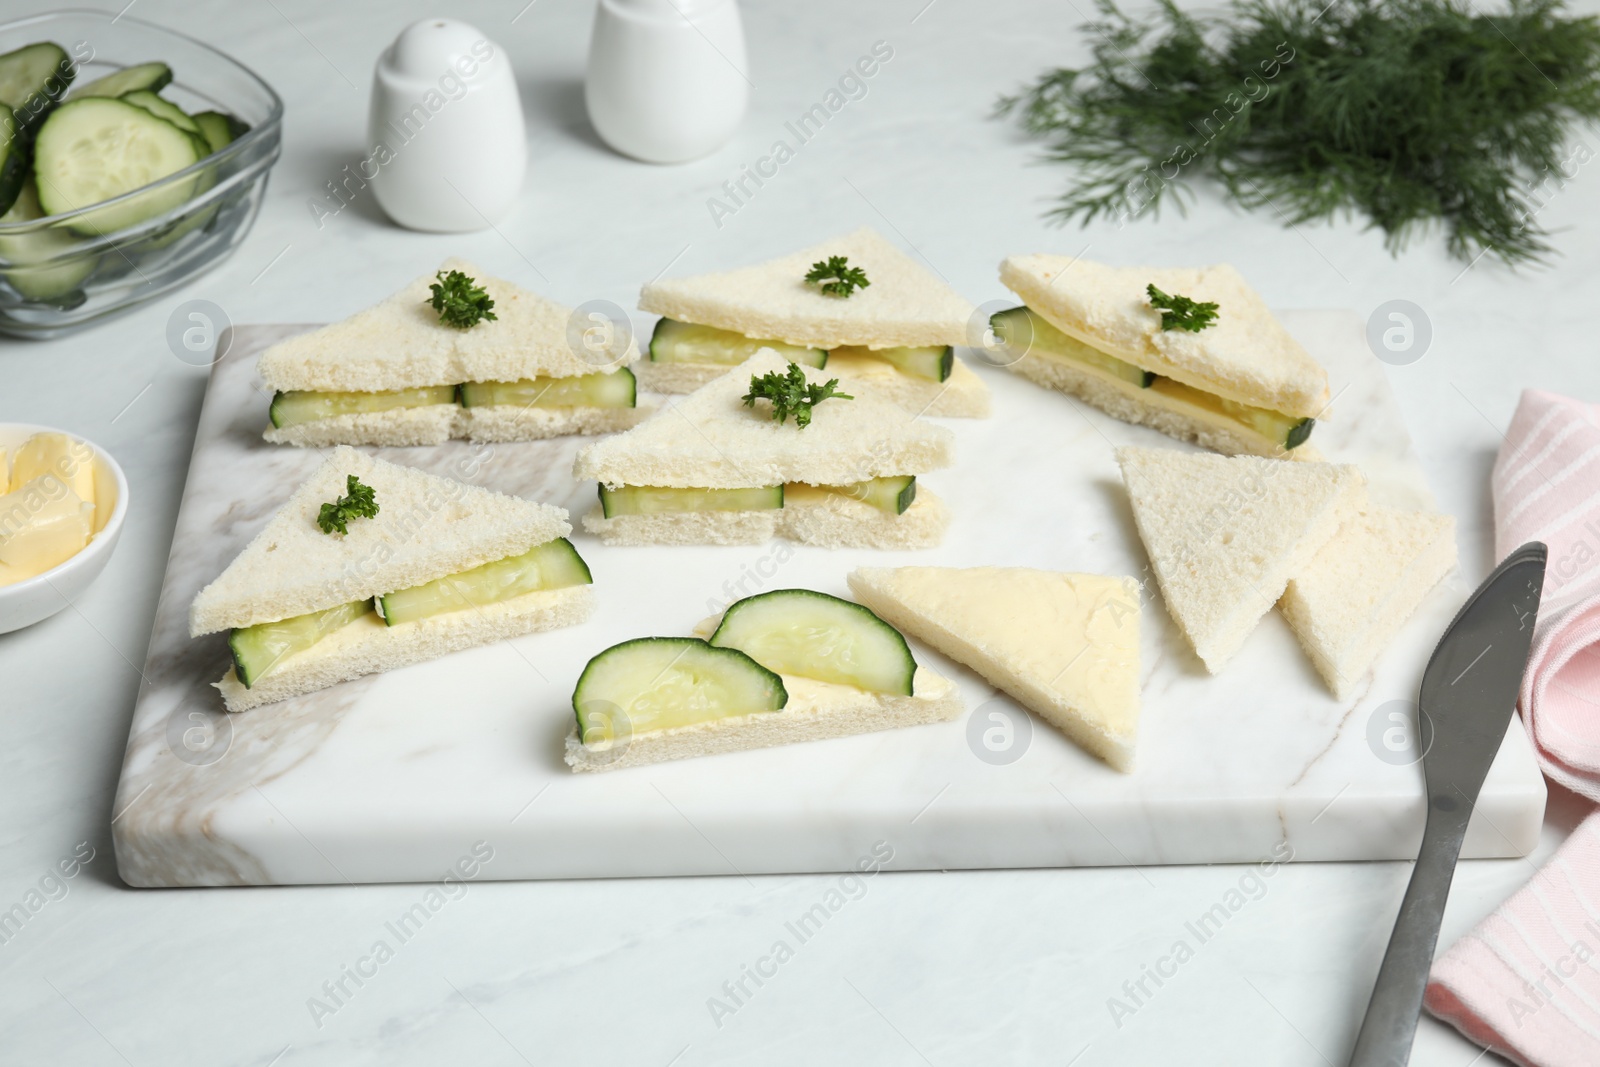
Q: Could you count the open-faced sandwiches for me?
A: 1